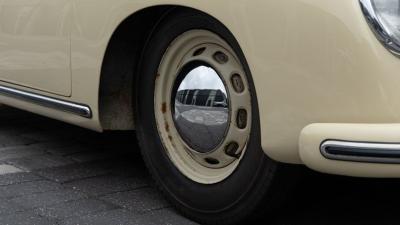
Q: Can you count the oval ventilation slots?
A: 6